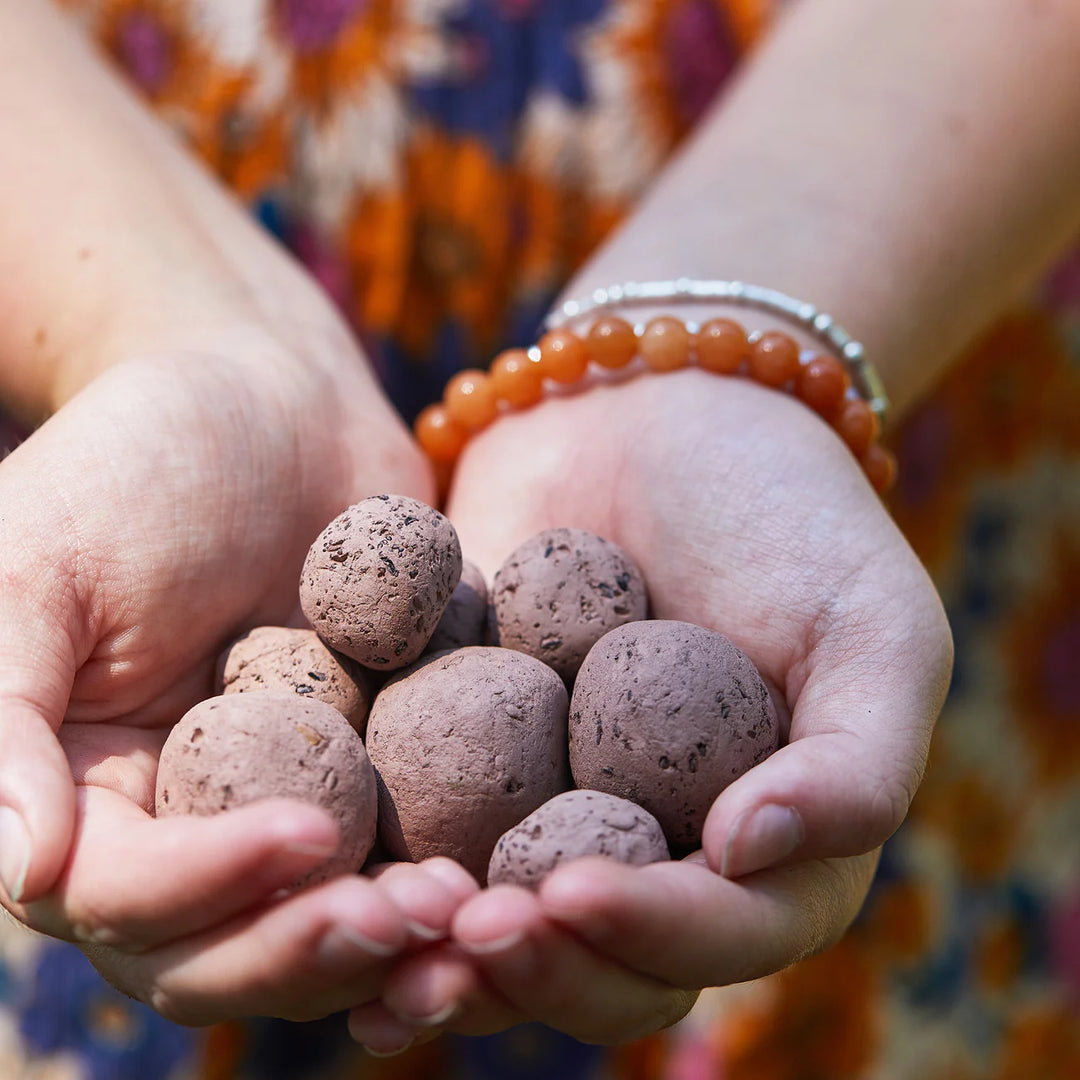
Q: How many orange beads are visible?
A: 11